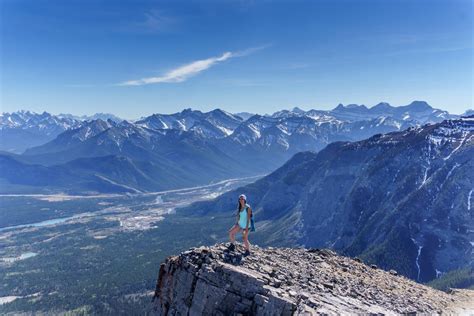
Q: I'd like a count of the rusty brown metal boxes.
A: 0